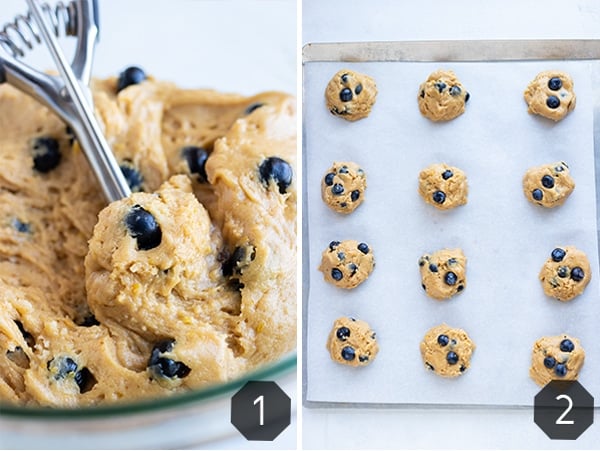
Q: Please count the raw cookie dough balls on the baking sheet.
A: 12